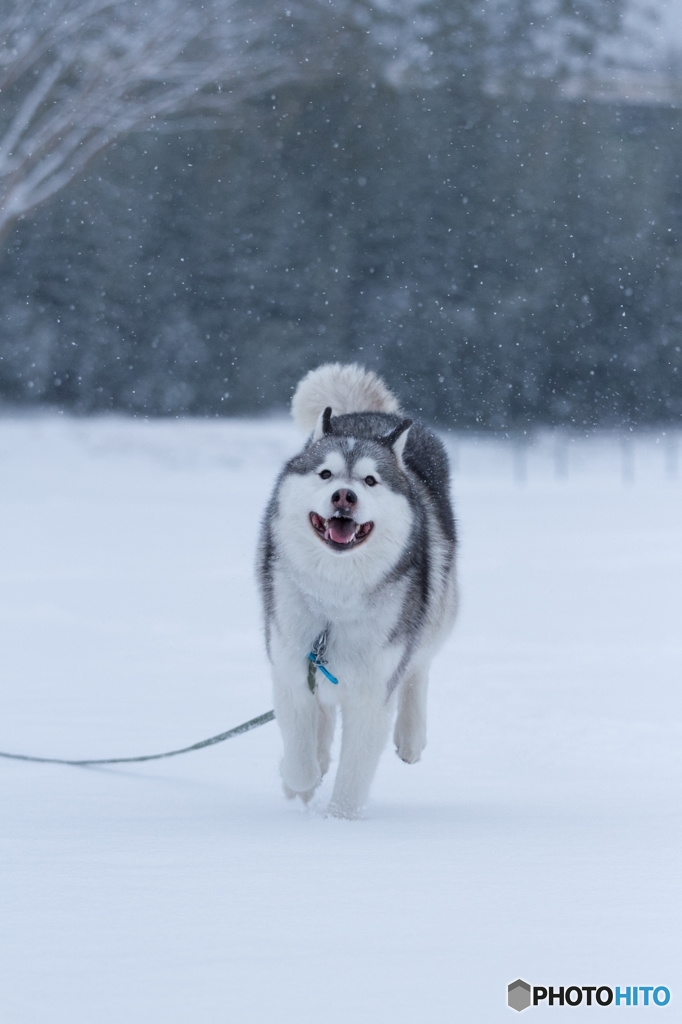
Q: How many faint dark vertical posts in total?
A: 4